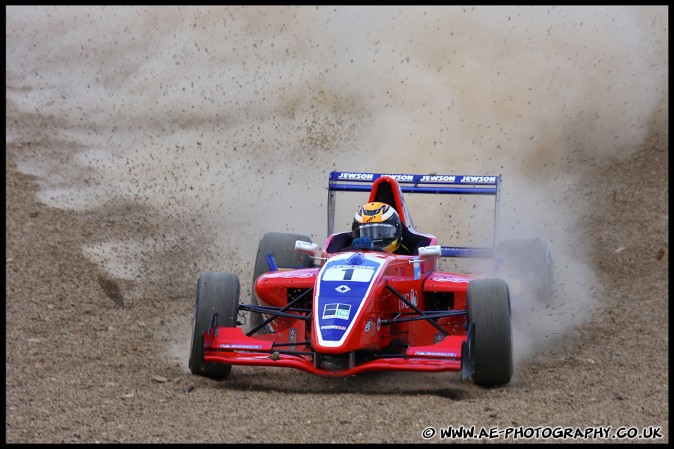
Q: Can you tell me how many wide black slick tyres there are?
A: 4